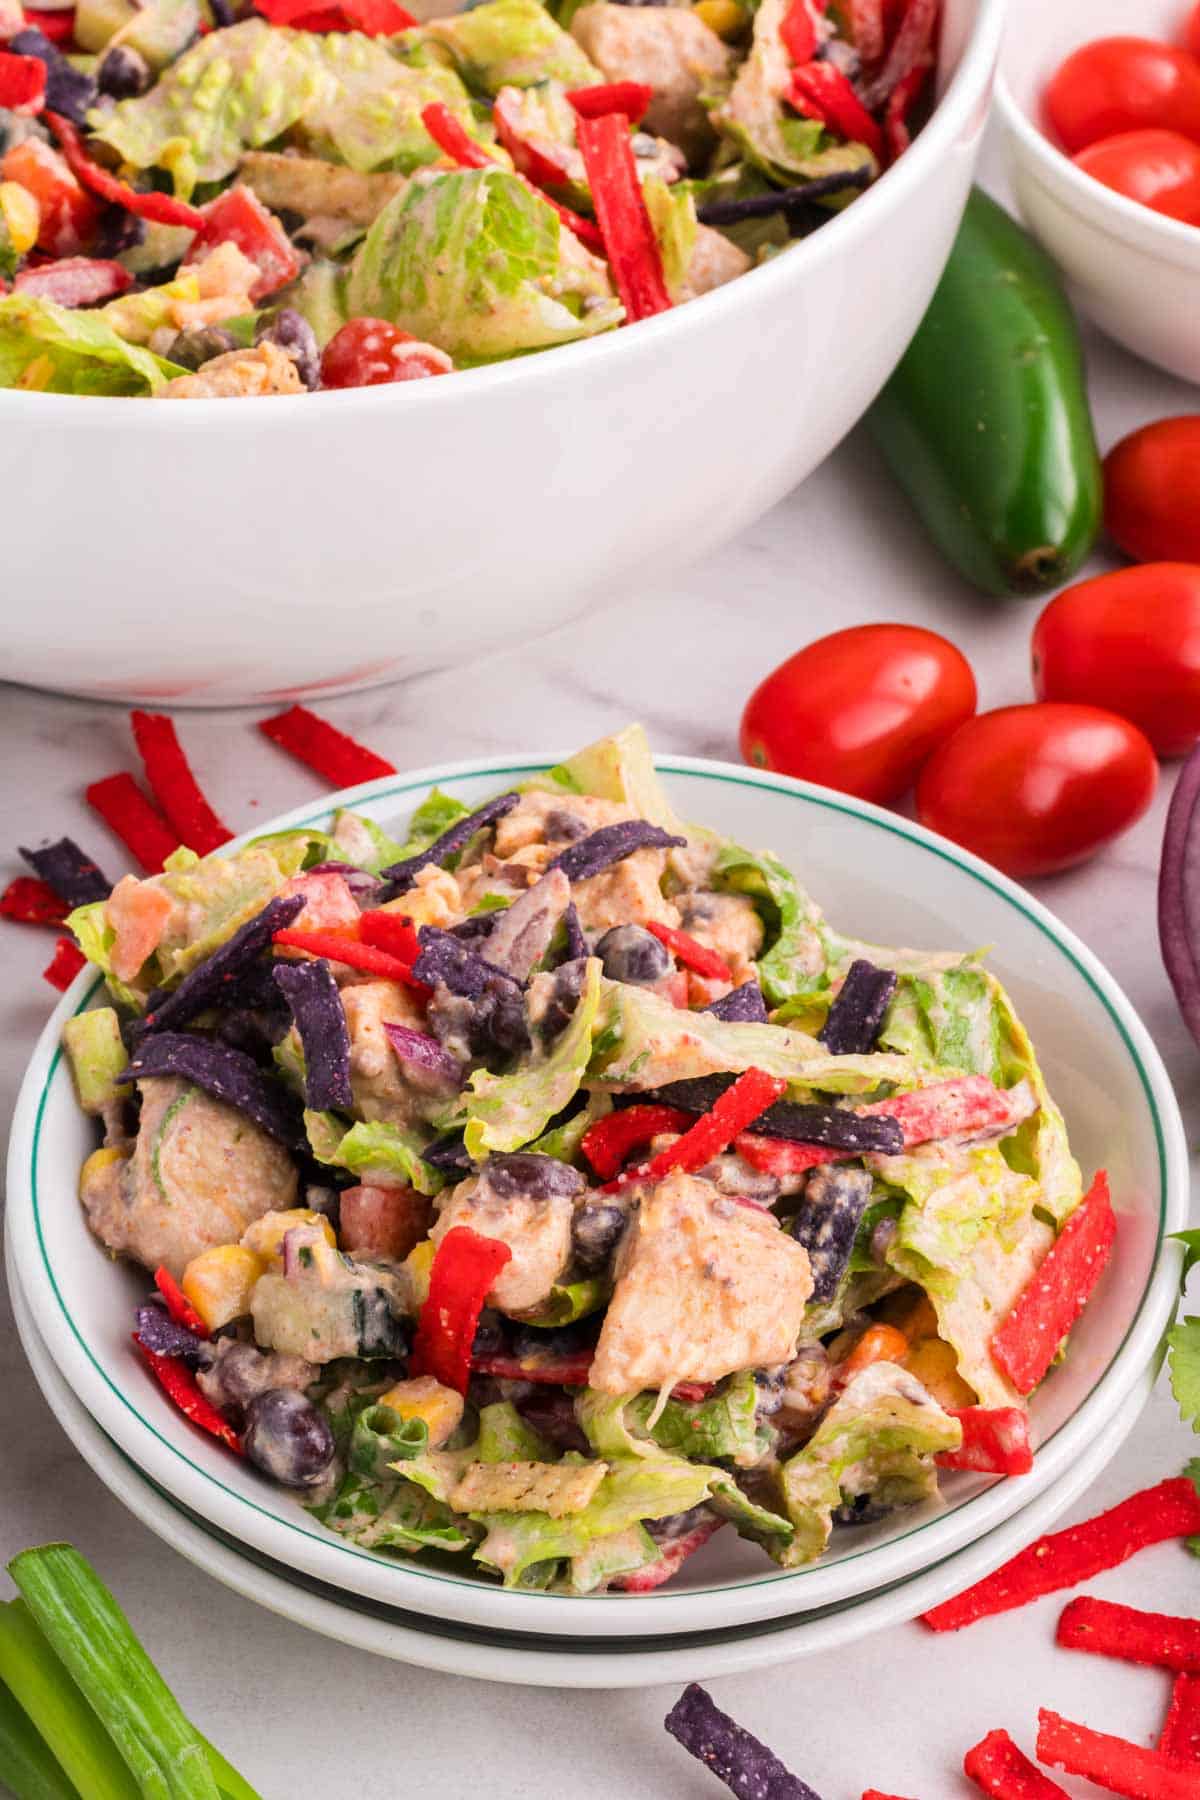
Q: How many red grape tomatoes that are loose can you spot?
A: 4